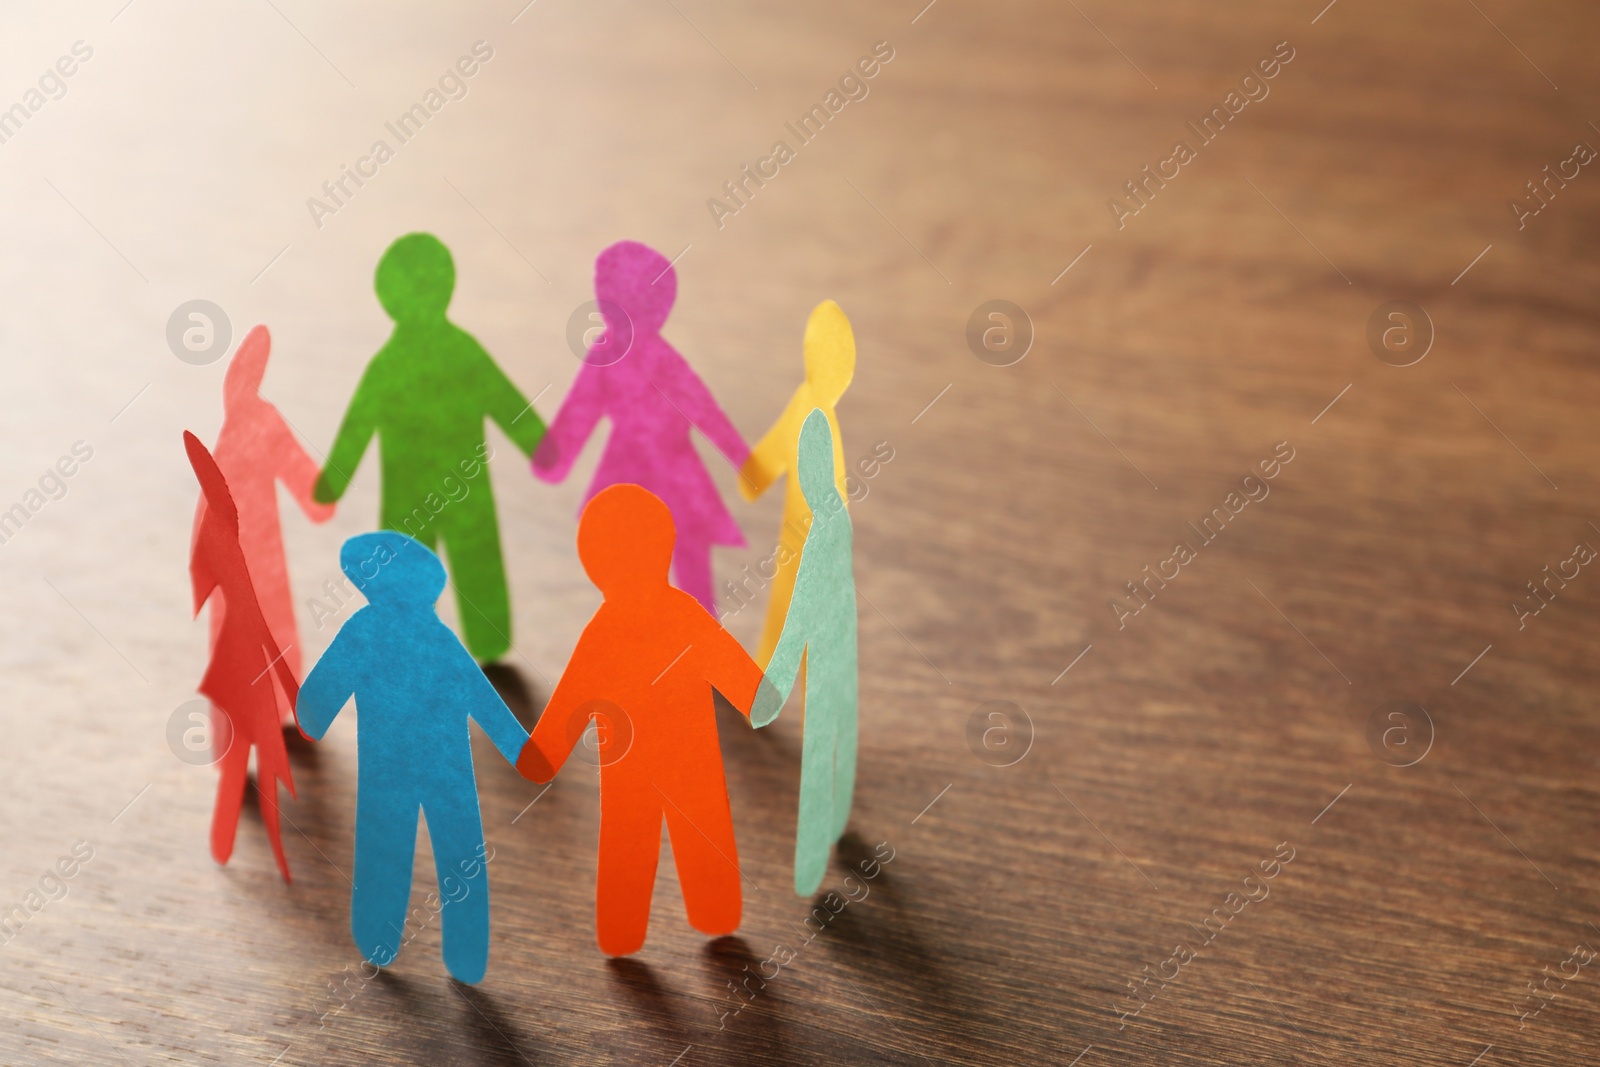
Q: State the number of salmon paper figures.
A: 1